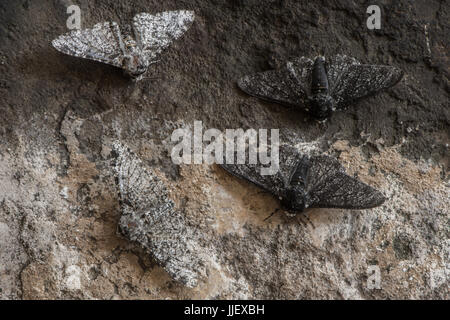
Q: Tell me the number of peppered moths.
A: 4